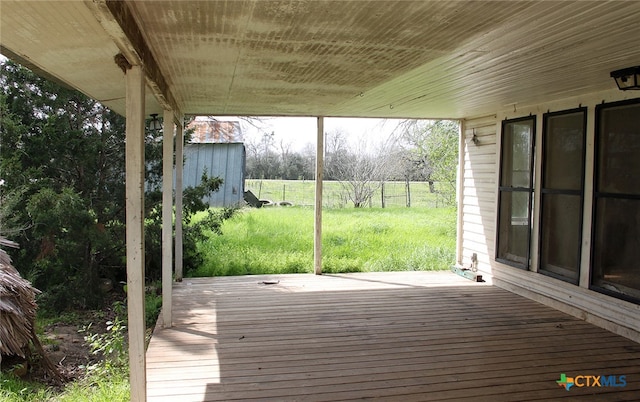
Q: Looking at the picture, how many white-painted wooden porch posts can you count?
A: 4